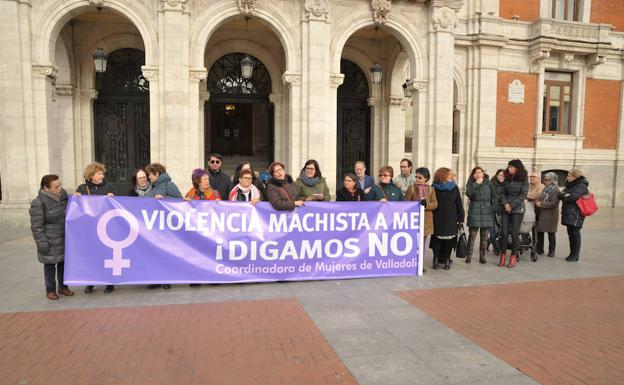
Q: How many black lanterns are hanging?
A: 3